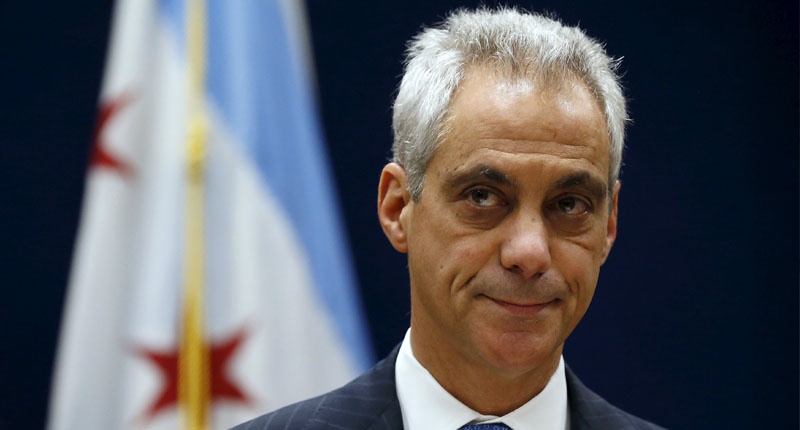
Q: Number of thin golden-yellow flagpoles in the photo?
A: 1